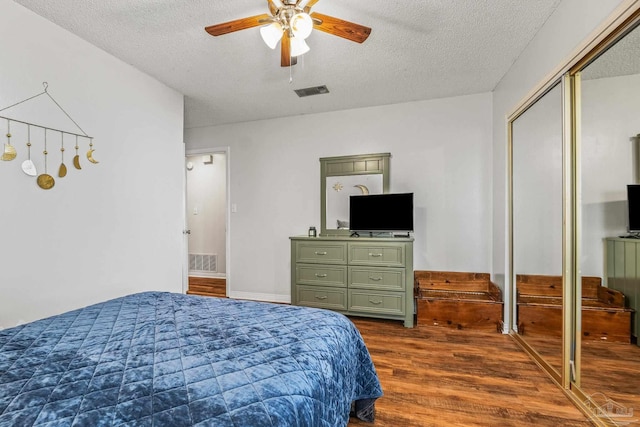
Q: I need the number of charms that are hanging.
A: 6